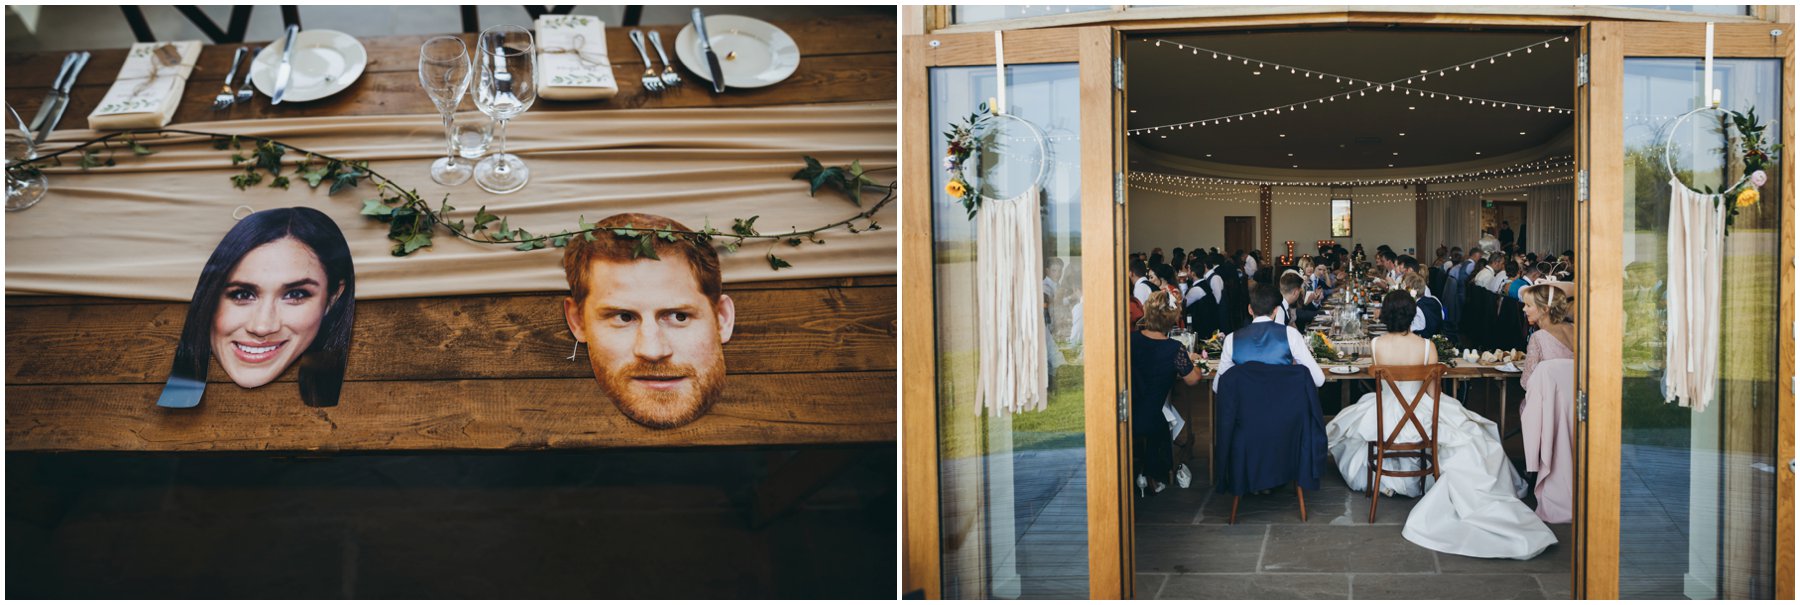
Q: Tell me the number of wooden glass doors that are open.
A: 2